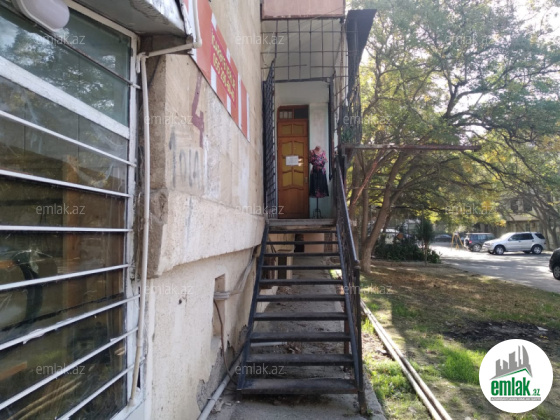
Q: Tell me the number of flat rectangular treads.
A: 10